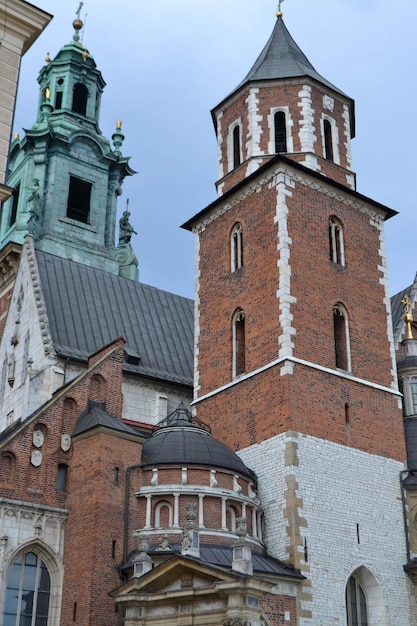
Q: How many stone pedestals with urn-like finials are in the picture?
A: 3